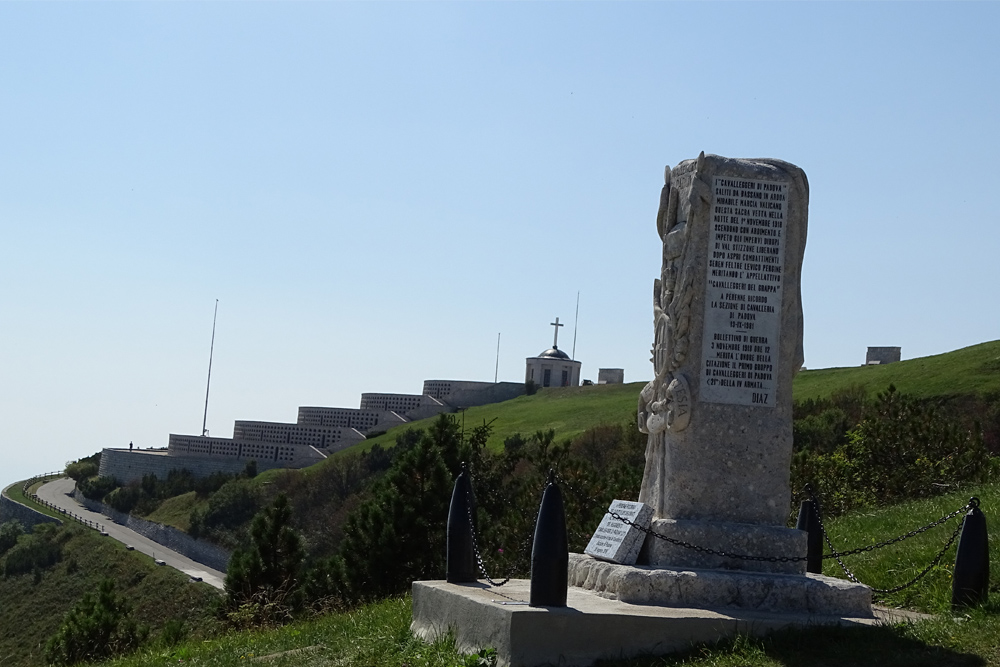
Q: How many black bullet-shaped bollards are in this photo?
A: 4